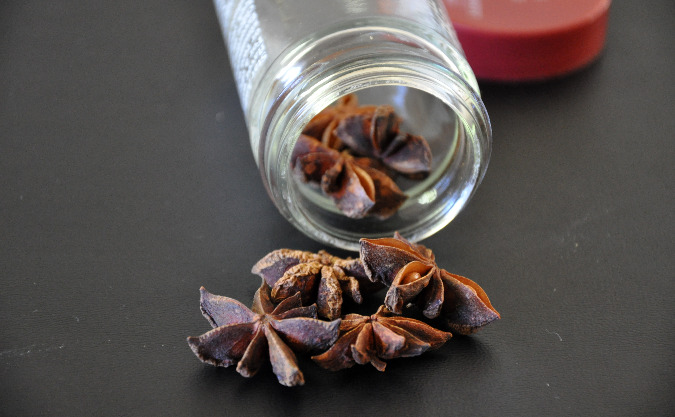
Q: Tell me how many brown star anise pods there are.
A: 7